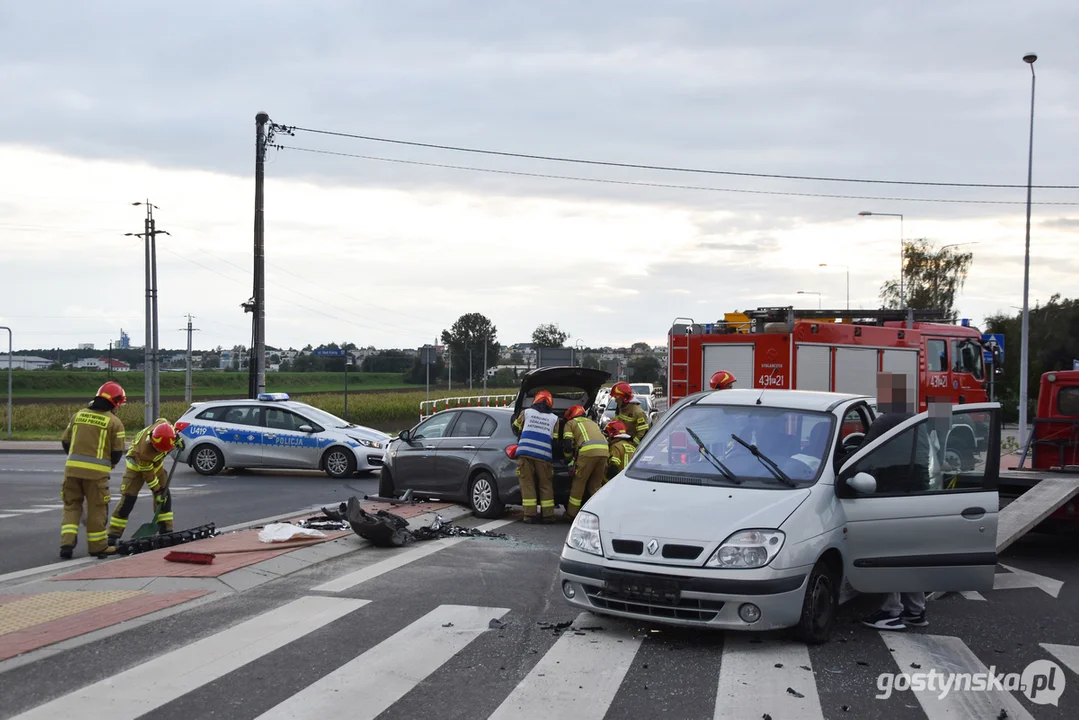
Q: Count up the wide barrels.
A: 0